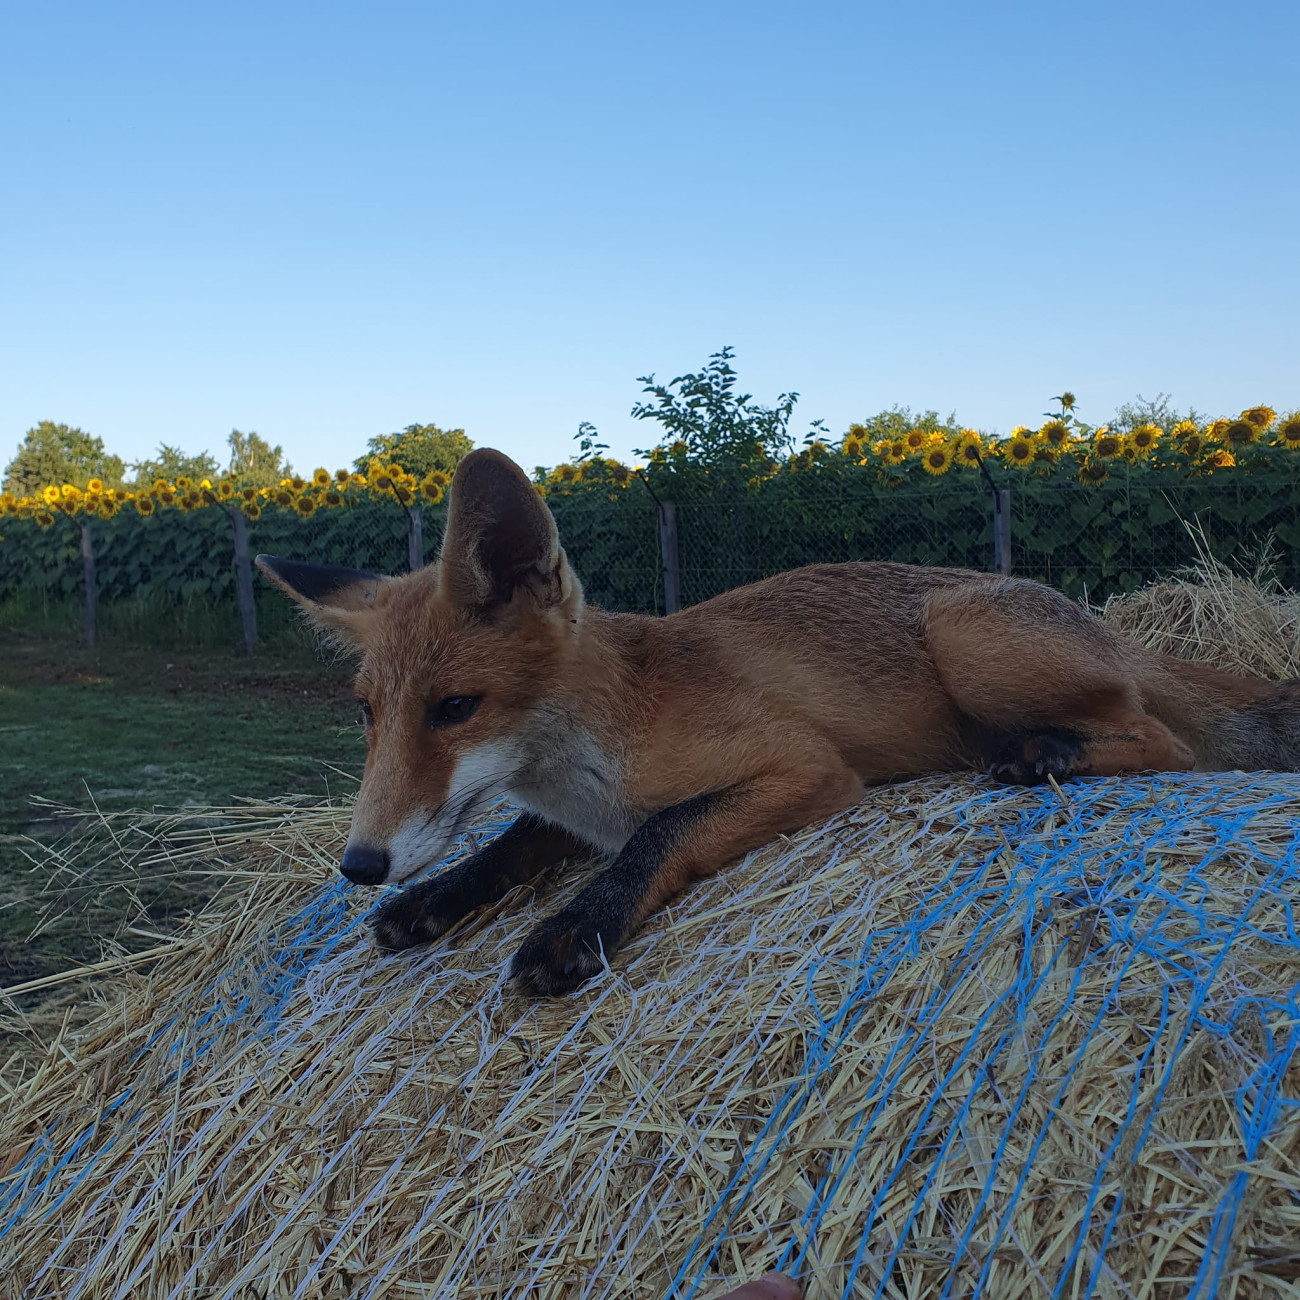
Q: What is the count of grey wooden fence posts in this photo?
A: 5